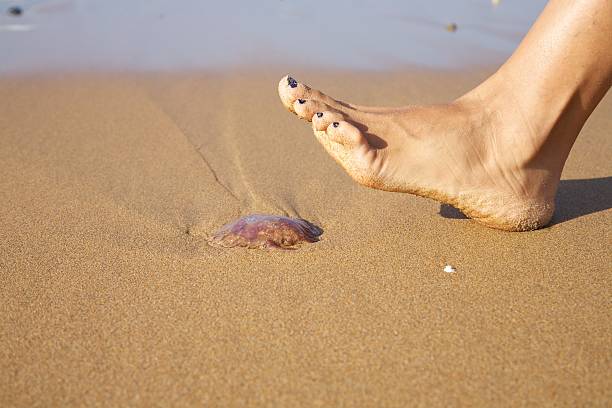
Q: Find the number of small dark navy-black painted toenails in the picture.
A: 4